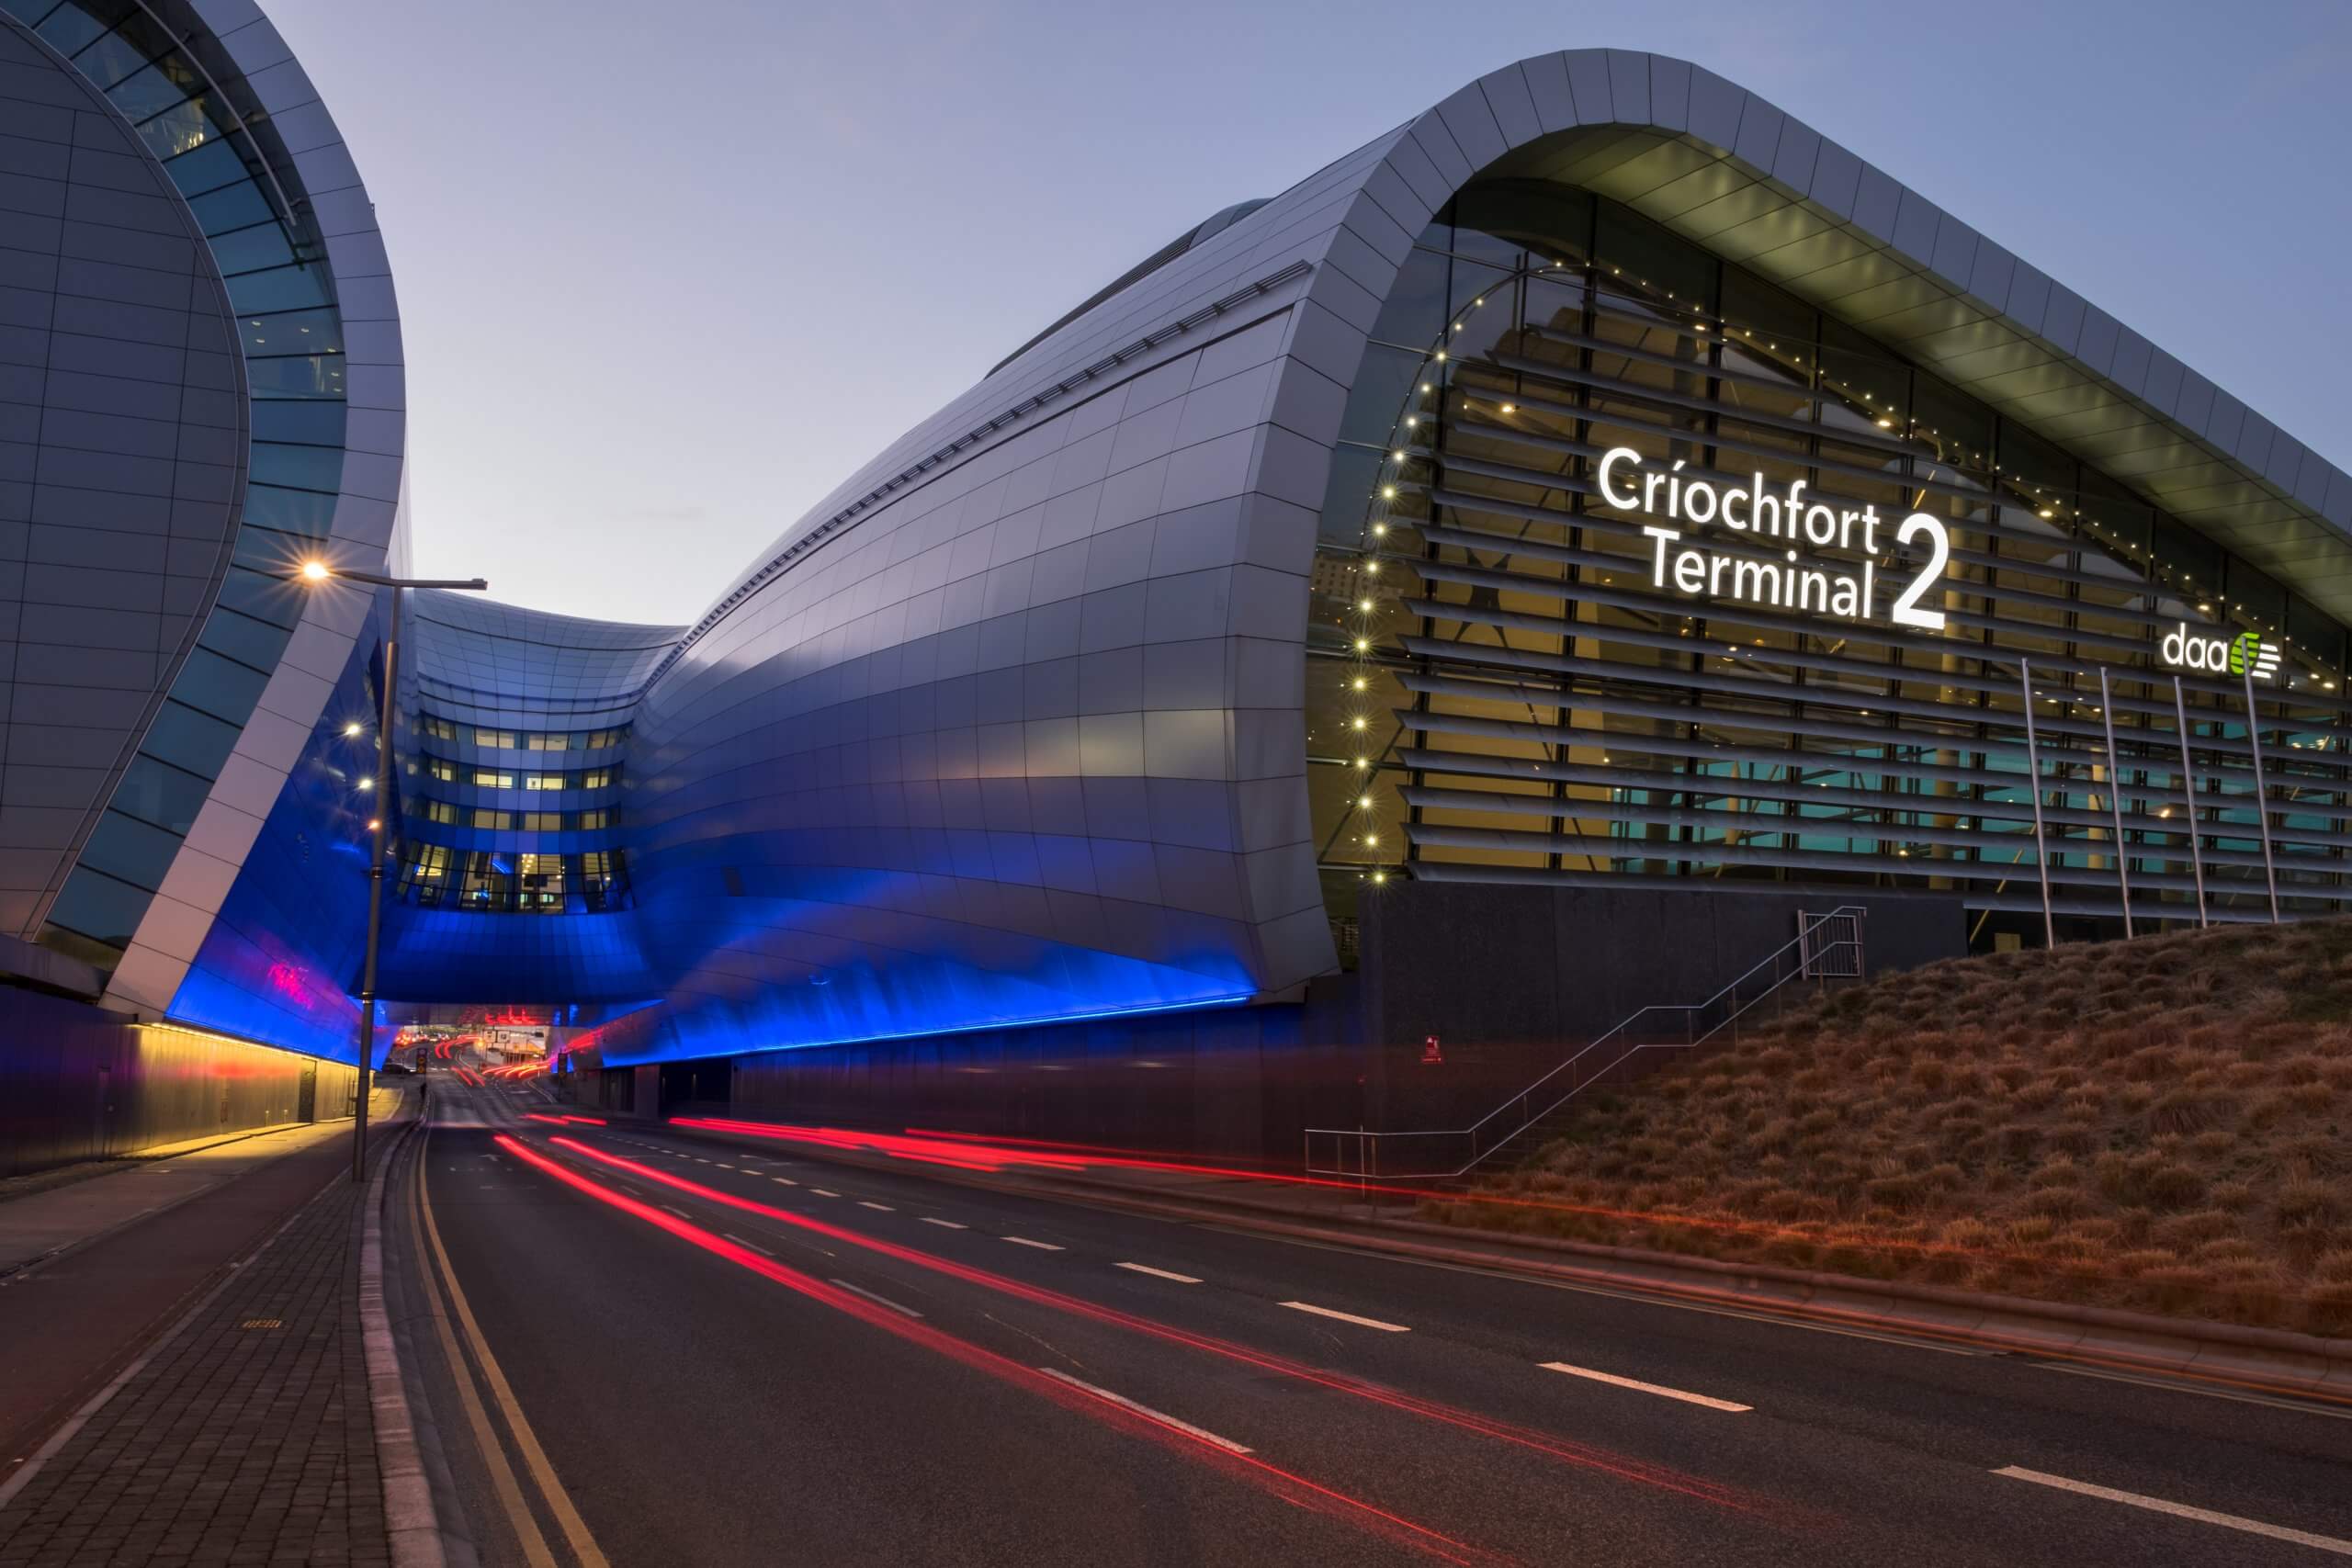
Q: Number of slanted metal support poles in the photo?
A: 4